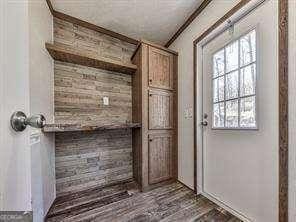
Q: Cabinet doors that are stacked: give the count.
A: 3